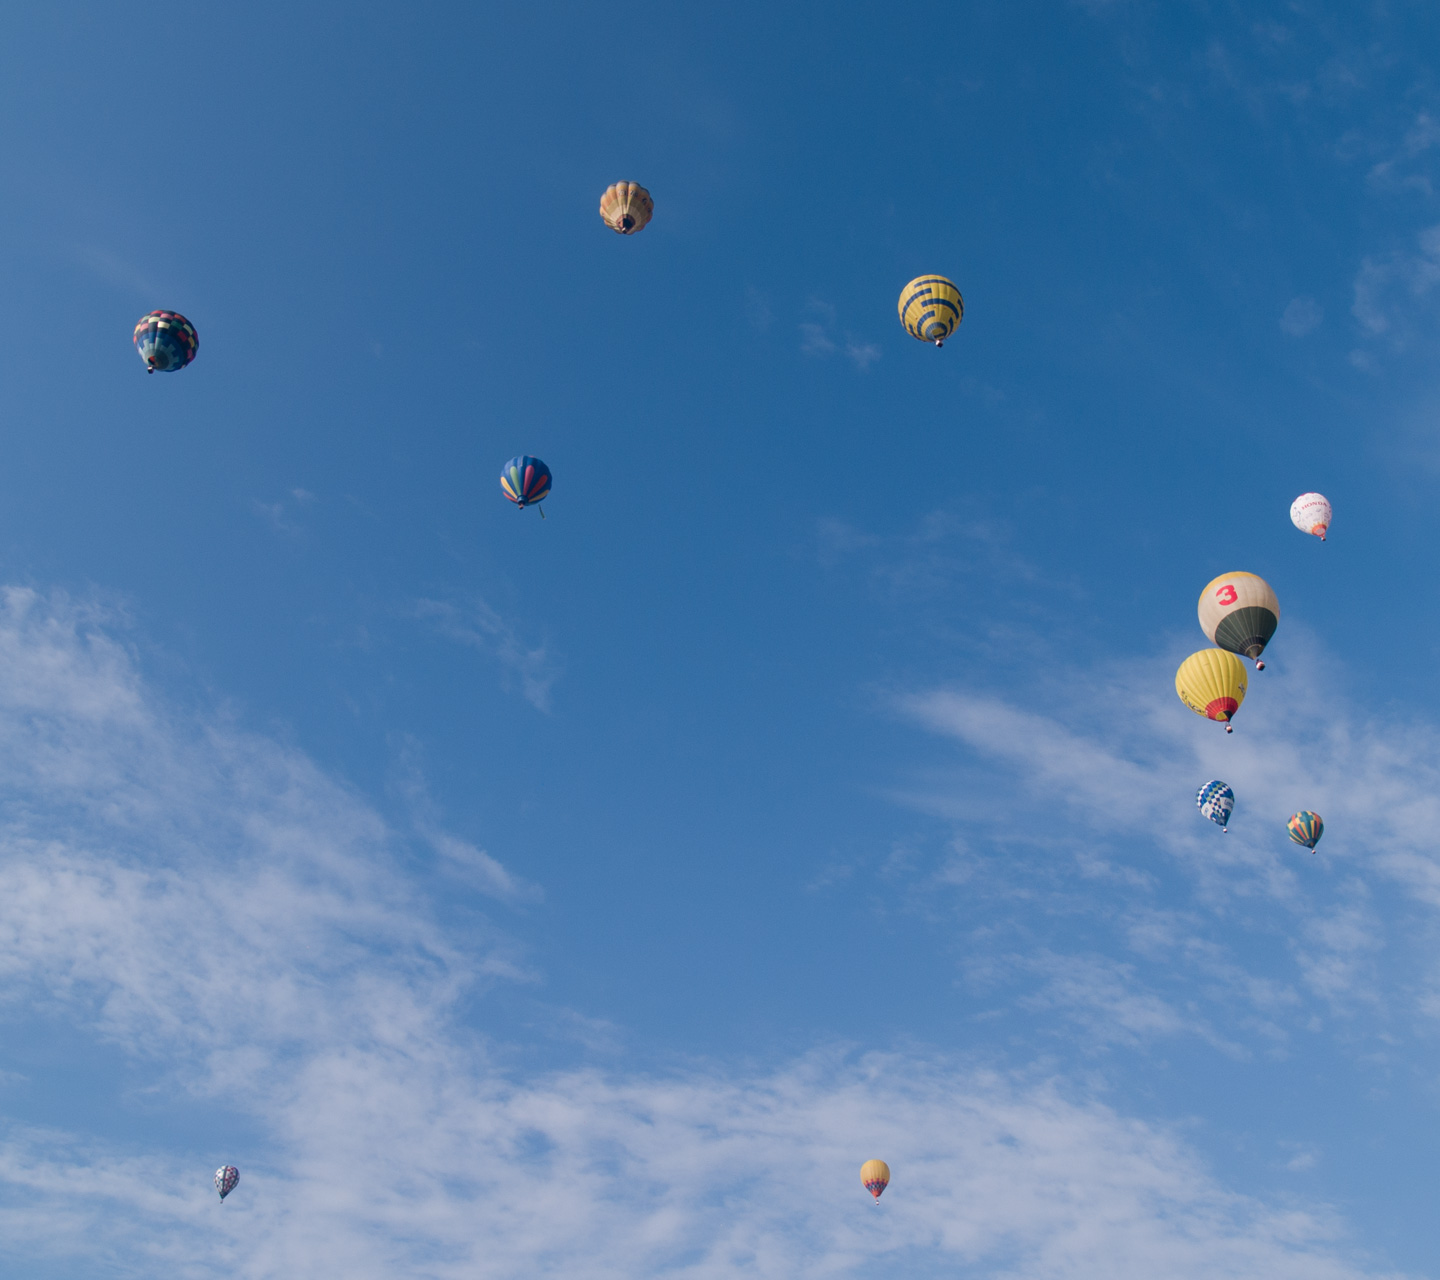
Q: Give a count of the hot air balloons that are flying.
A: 11